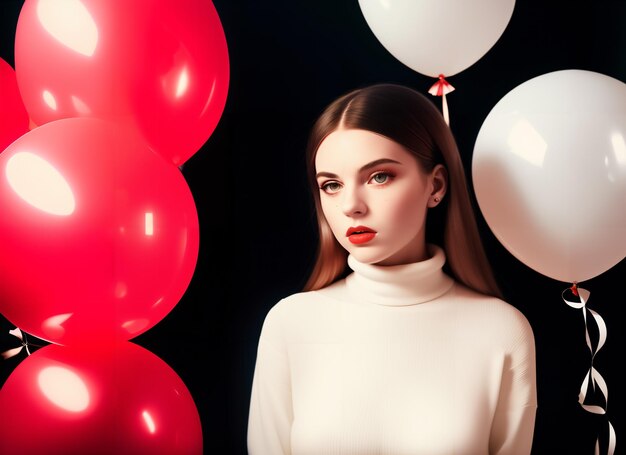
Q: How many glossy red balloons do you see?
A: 4